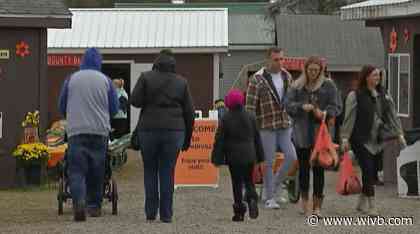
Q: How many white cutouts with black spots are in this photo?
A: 1